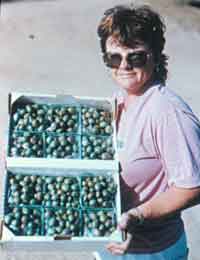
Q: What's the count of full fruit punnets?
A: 12